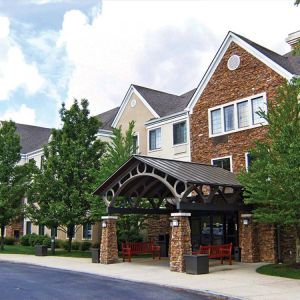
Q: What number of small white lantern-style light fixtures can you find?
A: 3